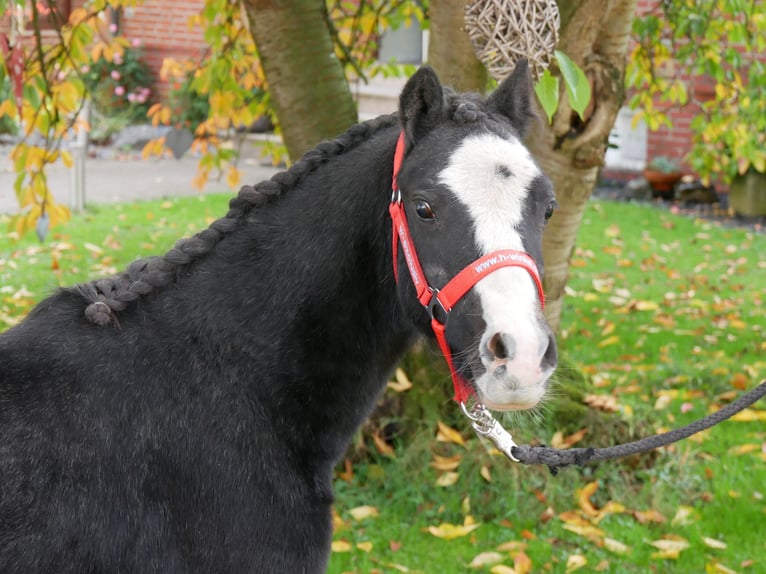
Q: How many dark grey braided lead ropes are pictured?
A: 1